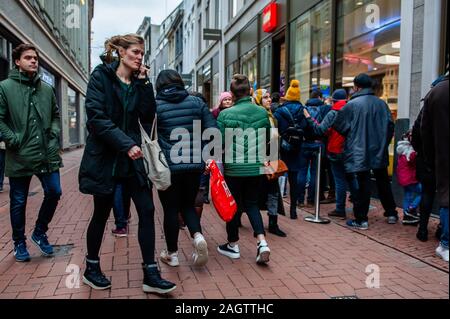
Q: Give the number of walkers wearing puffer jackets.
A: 2